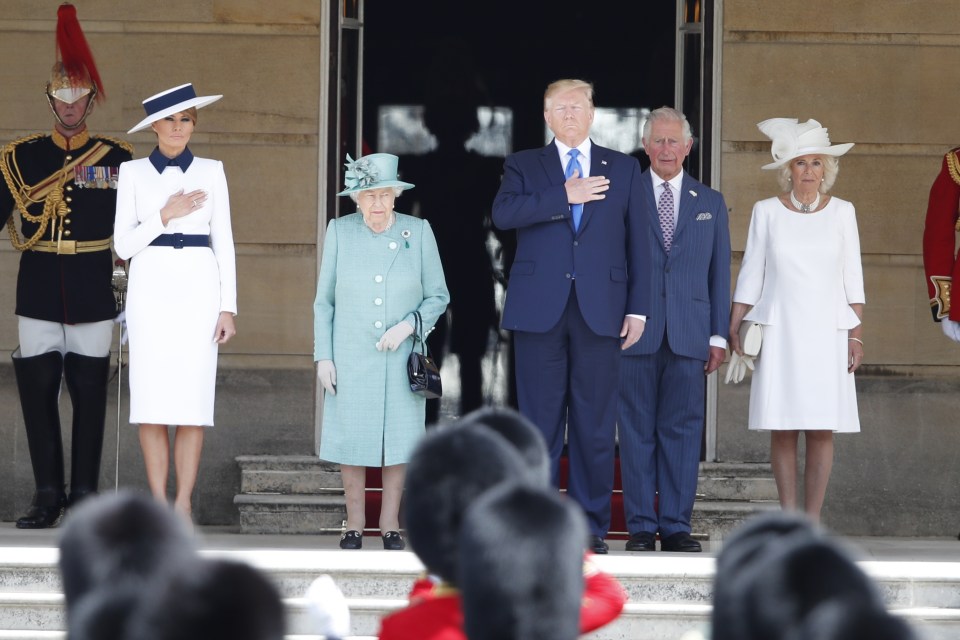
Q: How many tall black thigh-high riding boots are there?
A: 2